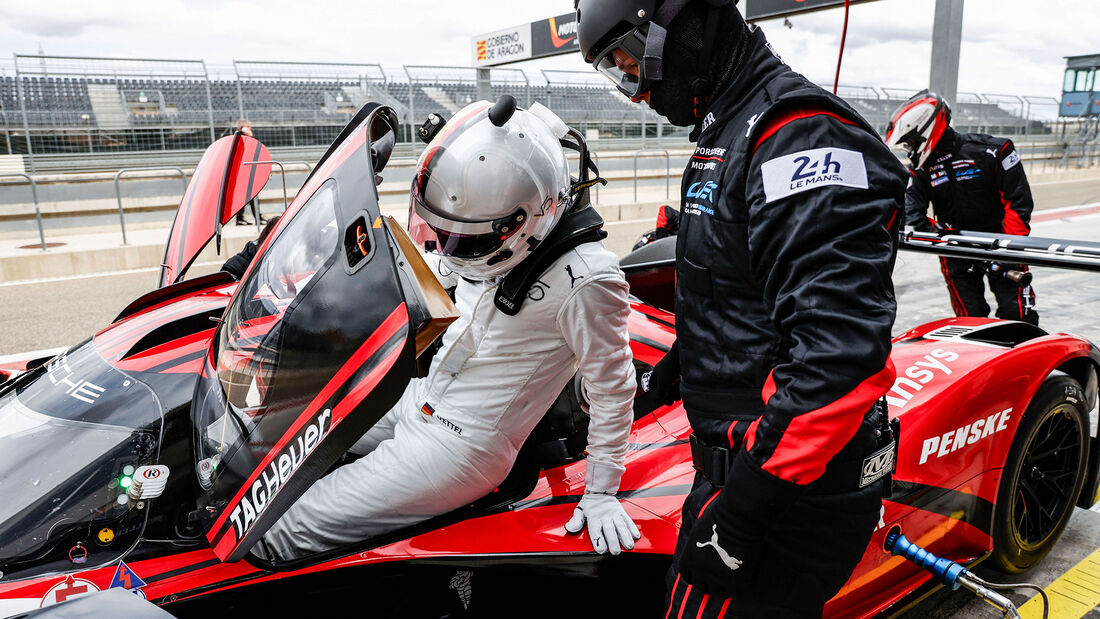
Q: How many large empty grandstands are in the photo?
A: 1